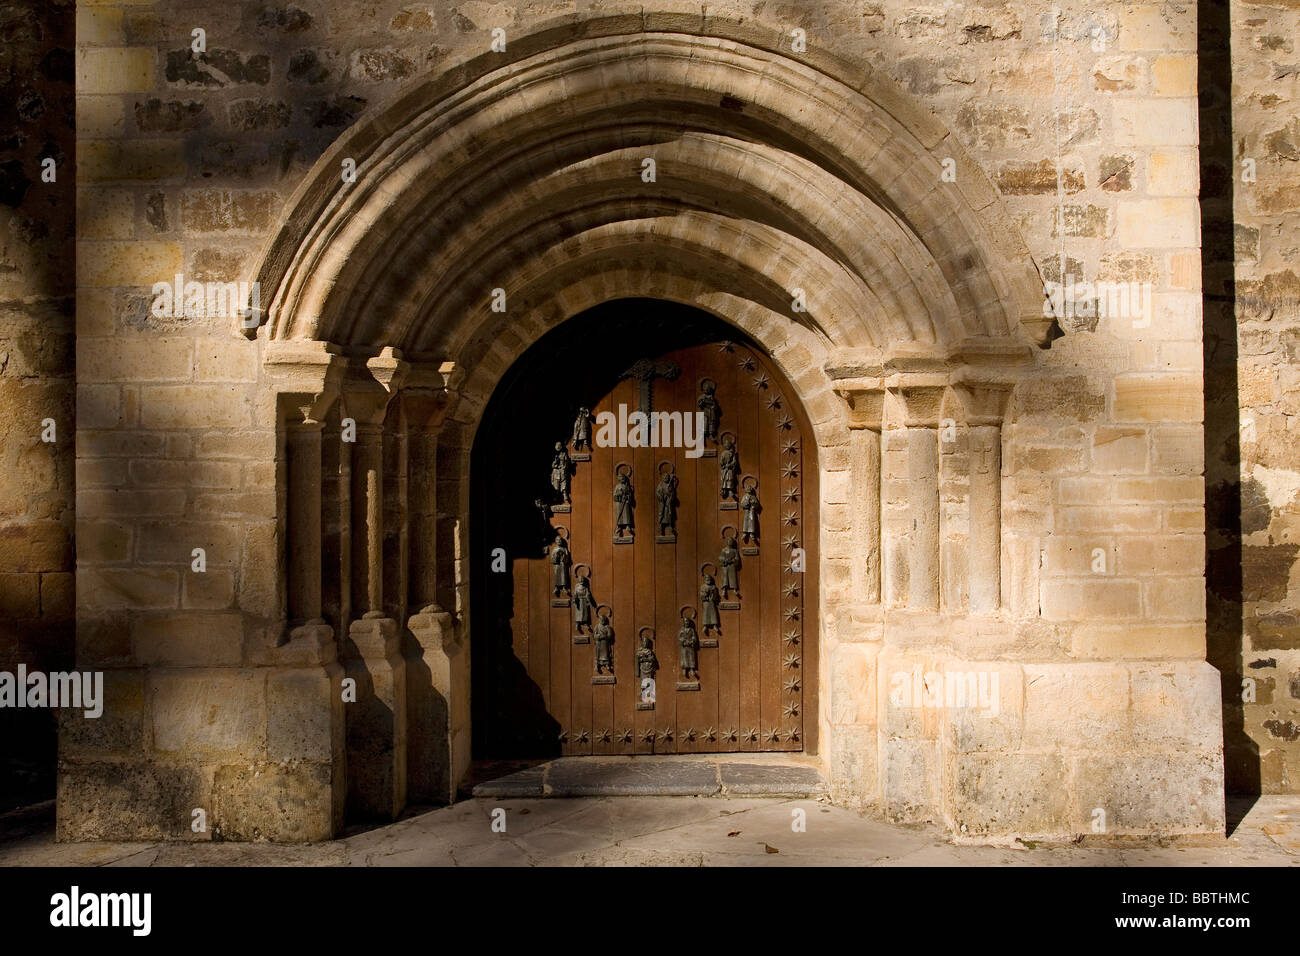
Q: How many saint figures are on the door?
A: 15